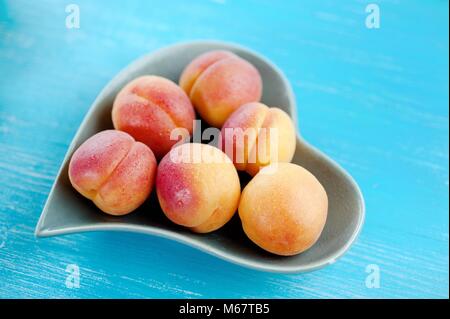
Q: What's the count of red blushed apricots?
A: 5